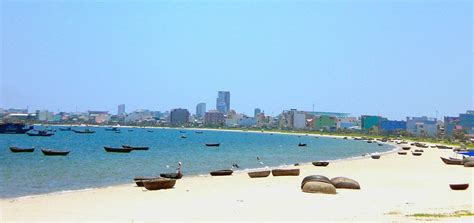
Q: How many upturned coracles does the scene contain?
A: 3